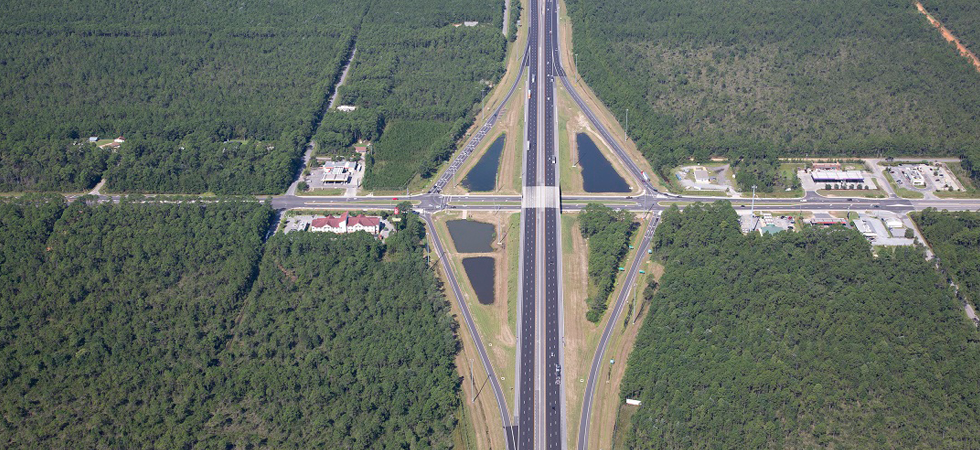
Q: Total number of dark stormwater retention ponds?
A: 4